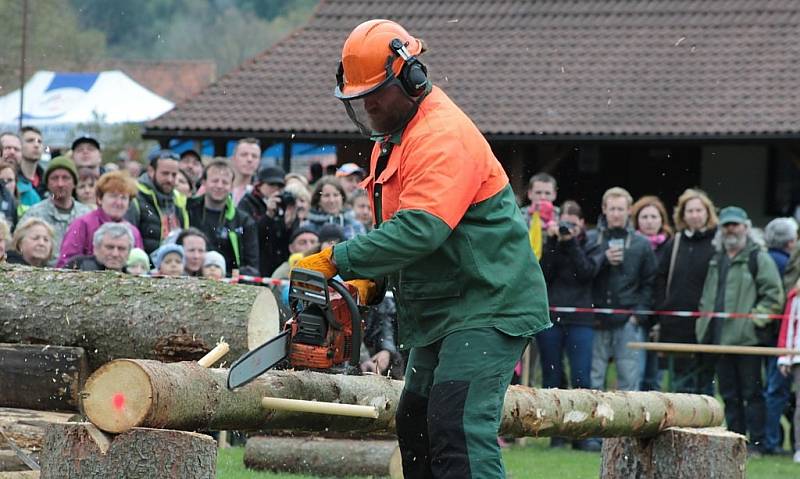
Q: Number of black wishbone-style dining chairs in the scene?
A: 0